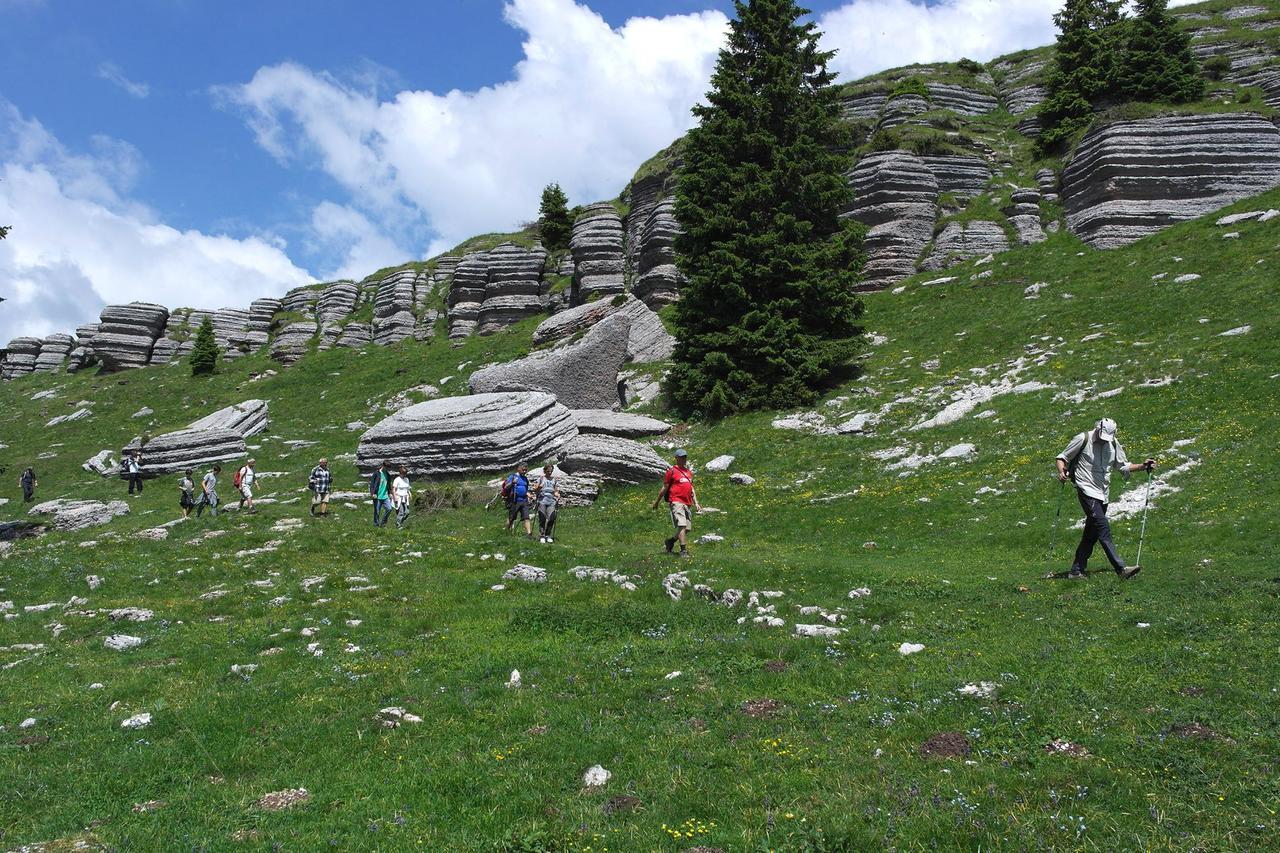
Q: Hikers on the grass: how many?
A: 12